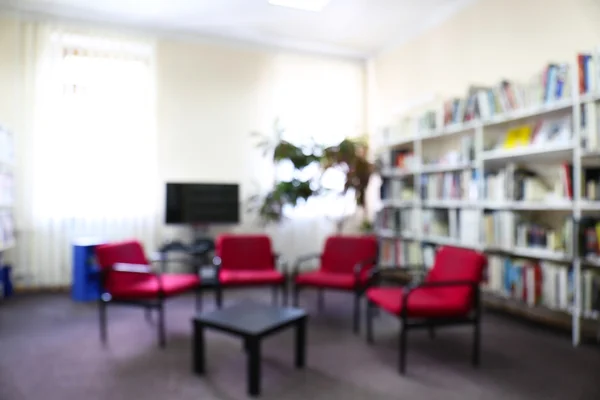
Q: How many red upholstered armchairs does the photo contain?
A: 4